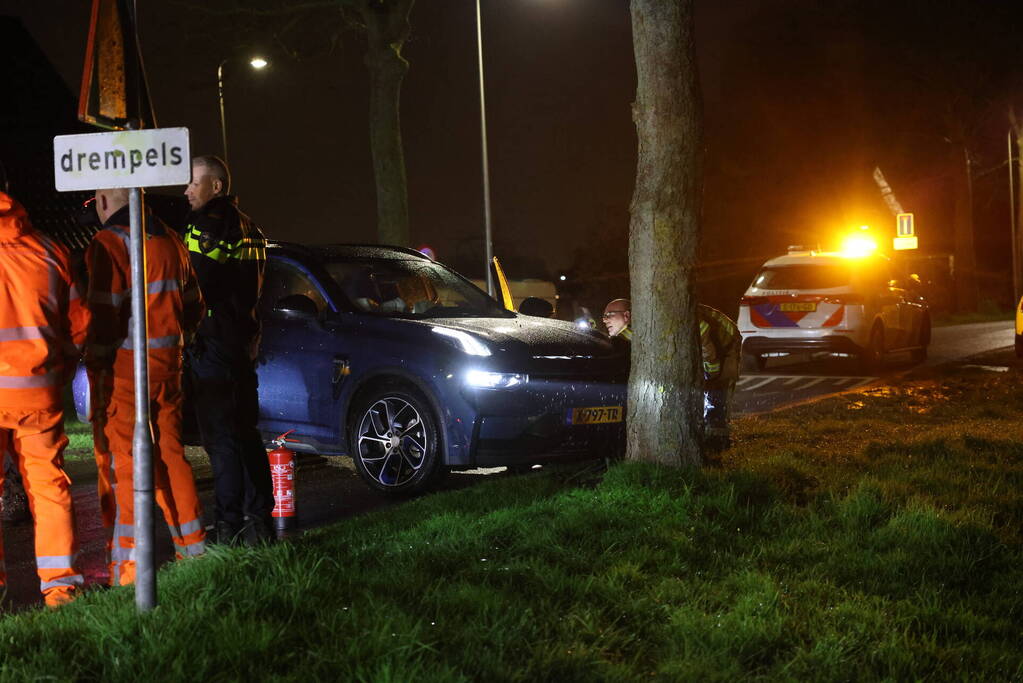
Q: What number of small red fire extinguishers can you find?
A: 1